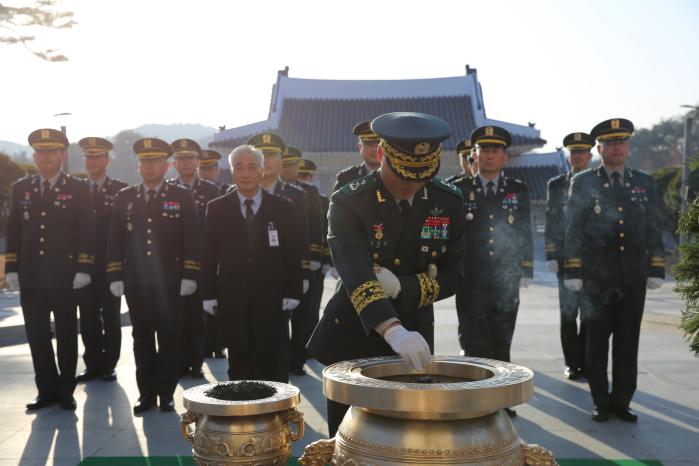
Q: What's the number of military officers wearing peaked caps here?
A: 14